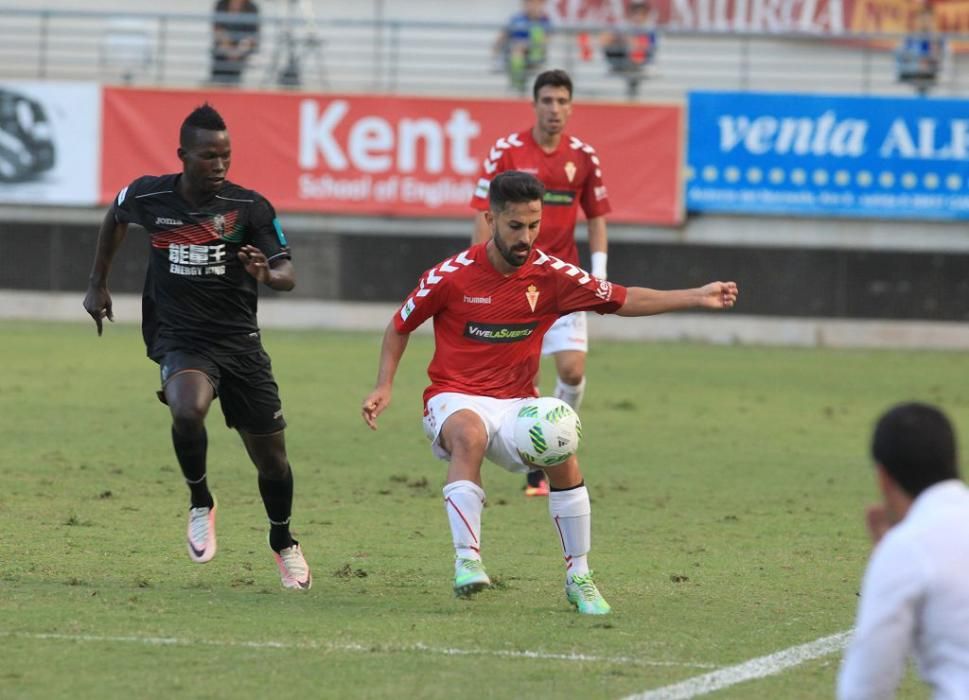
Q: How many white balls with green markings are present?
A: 1